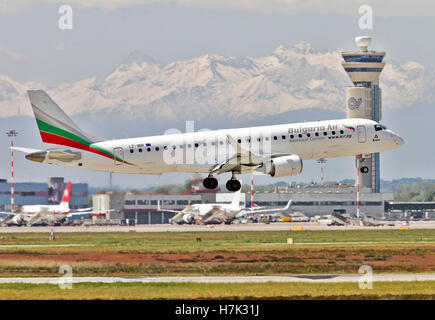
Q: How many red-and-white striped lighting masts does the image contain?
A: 4